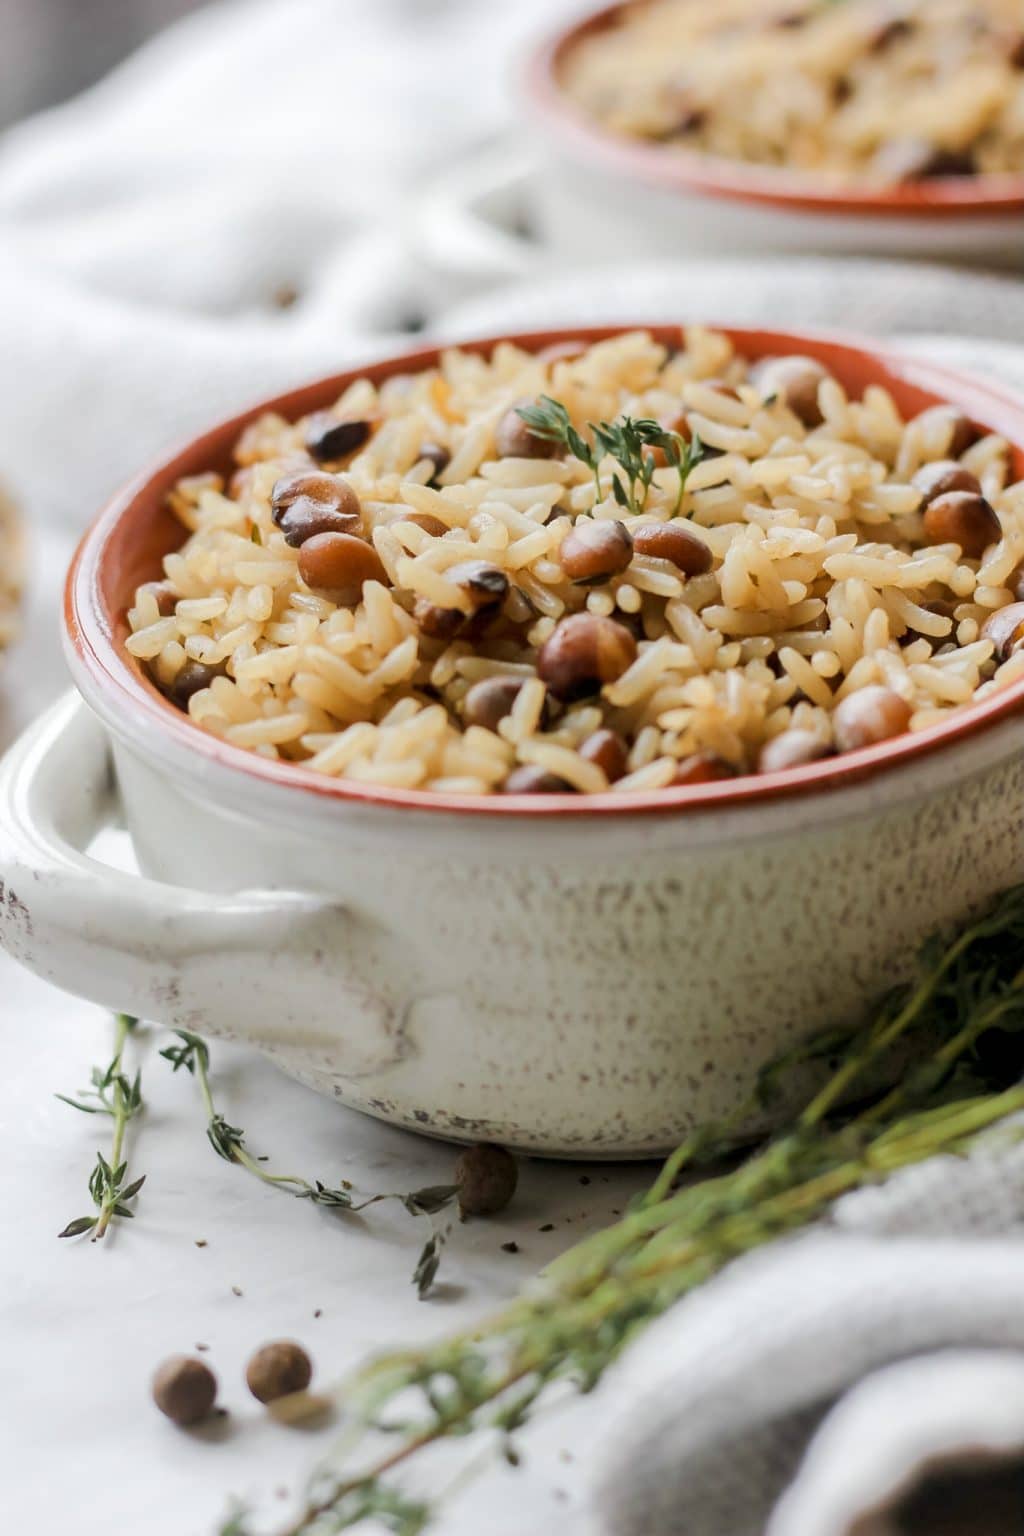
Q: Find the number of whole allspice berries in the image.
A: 3